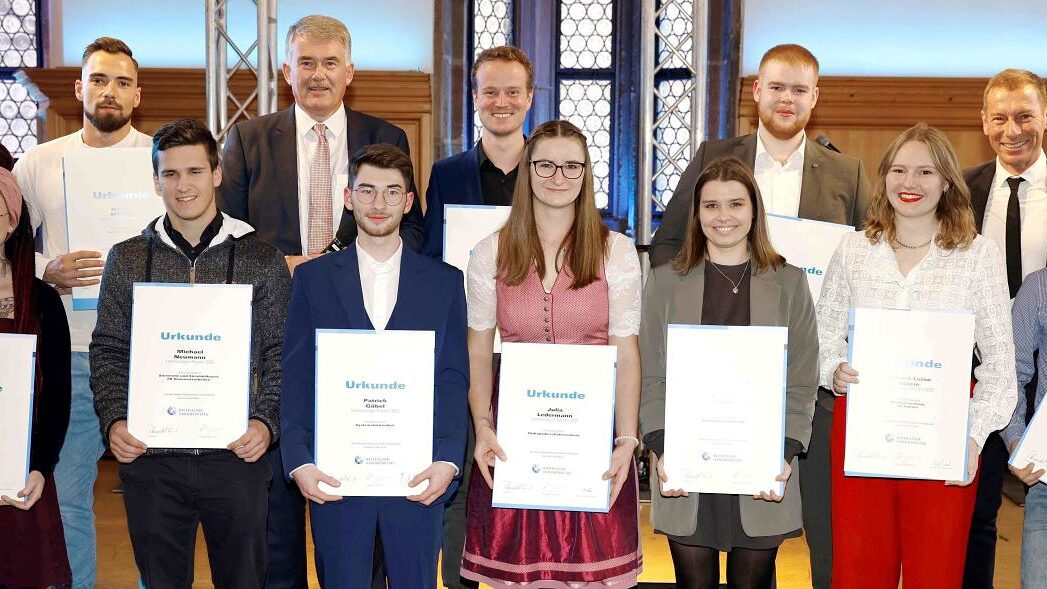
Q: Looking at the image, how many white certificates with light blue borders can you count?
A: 10